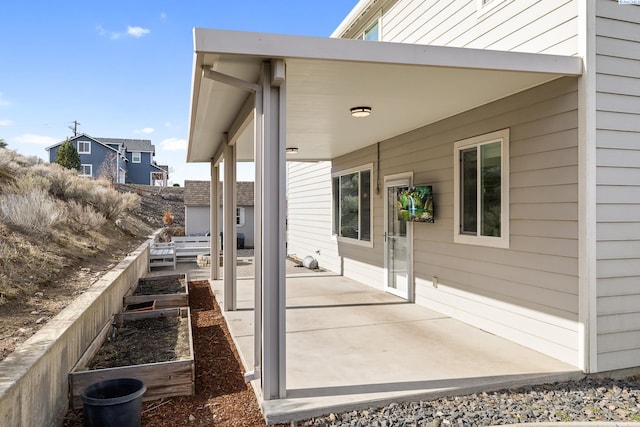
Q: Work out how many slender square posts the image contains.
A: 3